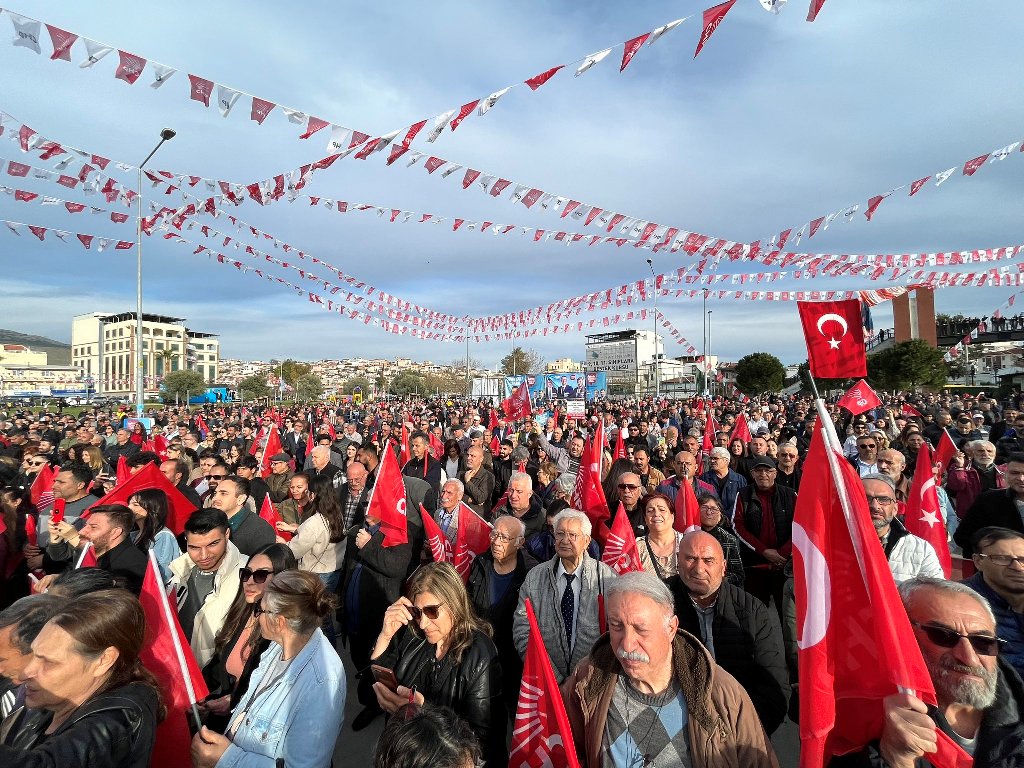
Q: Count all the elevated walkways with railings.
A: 1